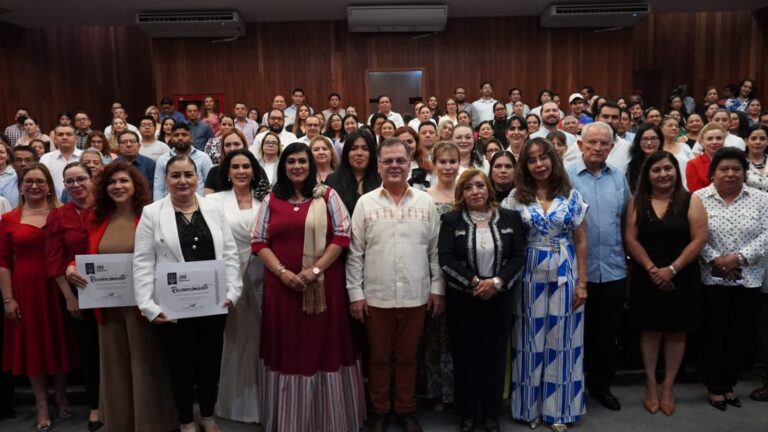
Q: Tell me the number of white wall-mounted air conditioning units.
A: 3